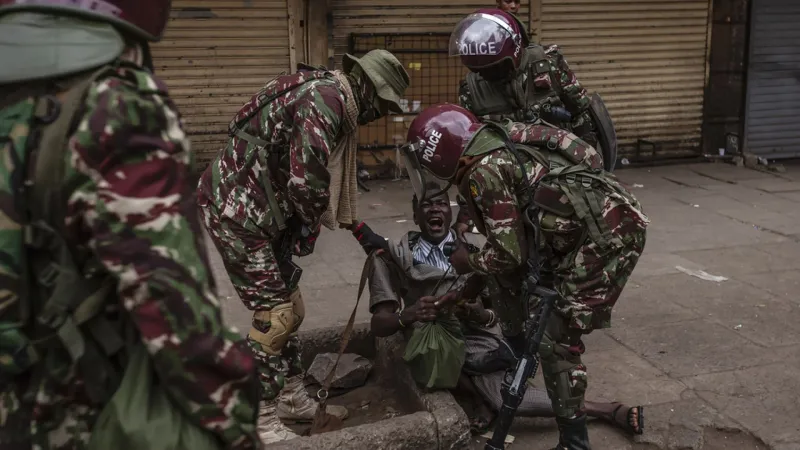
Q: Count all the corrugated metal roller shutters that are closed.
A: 4